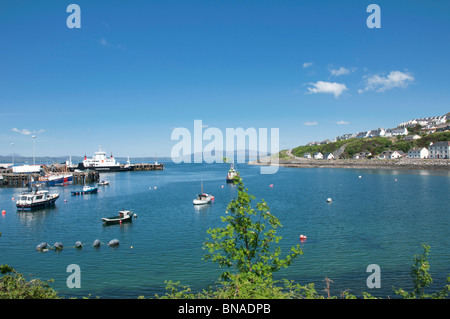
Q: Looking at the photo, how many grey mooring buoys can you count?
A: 5